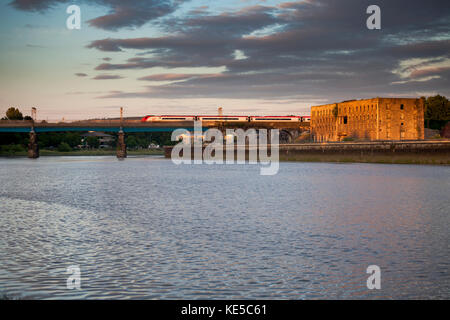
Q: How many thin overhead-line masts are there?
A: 3